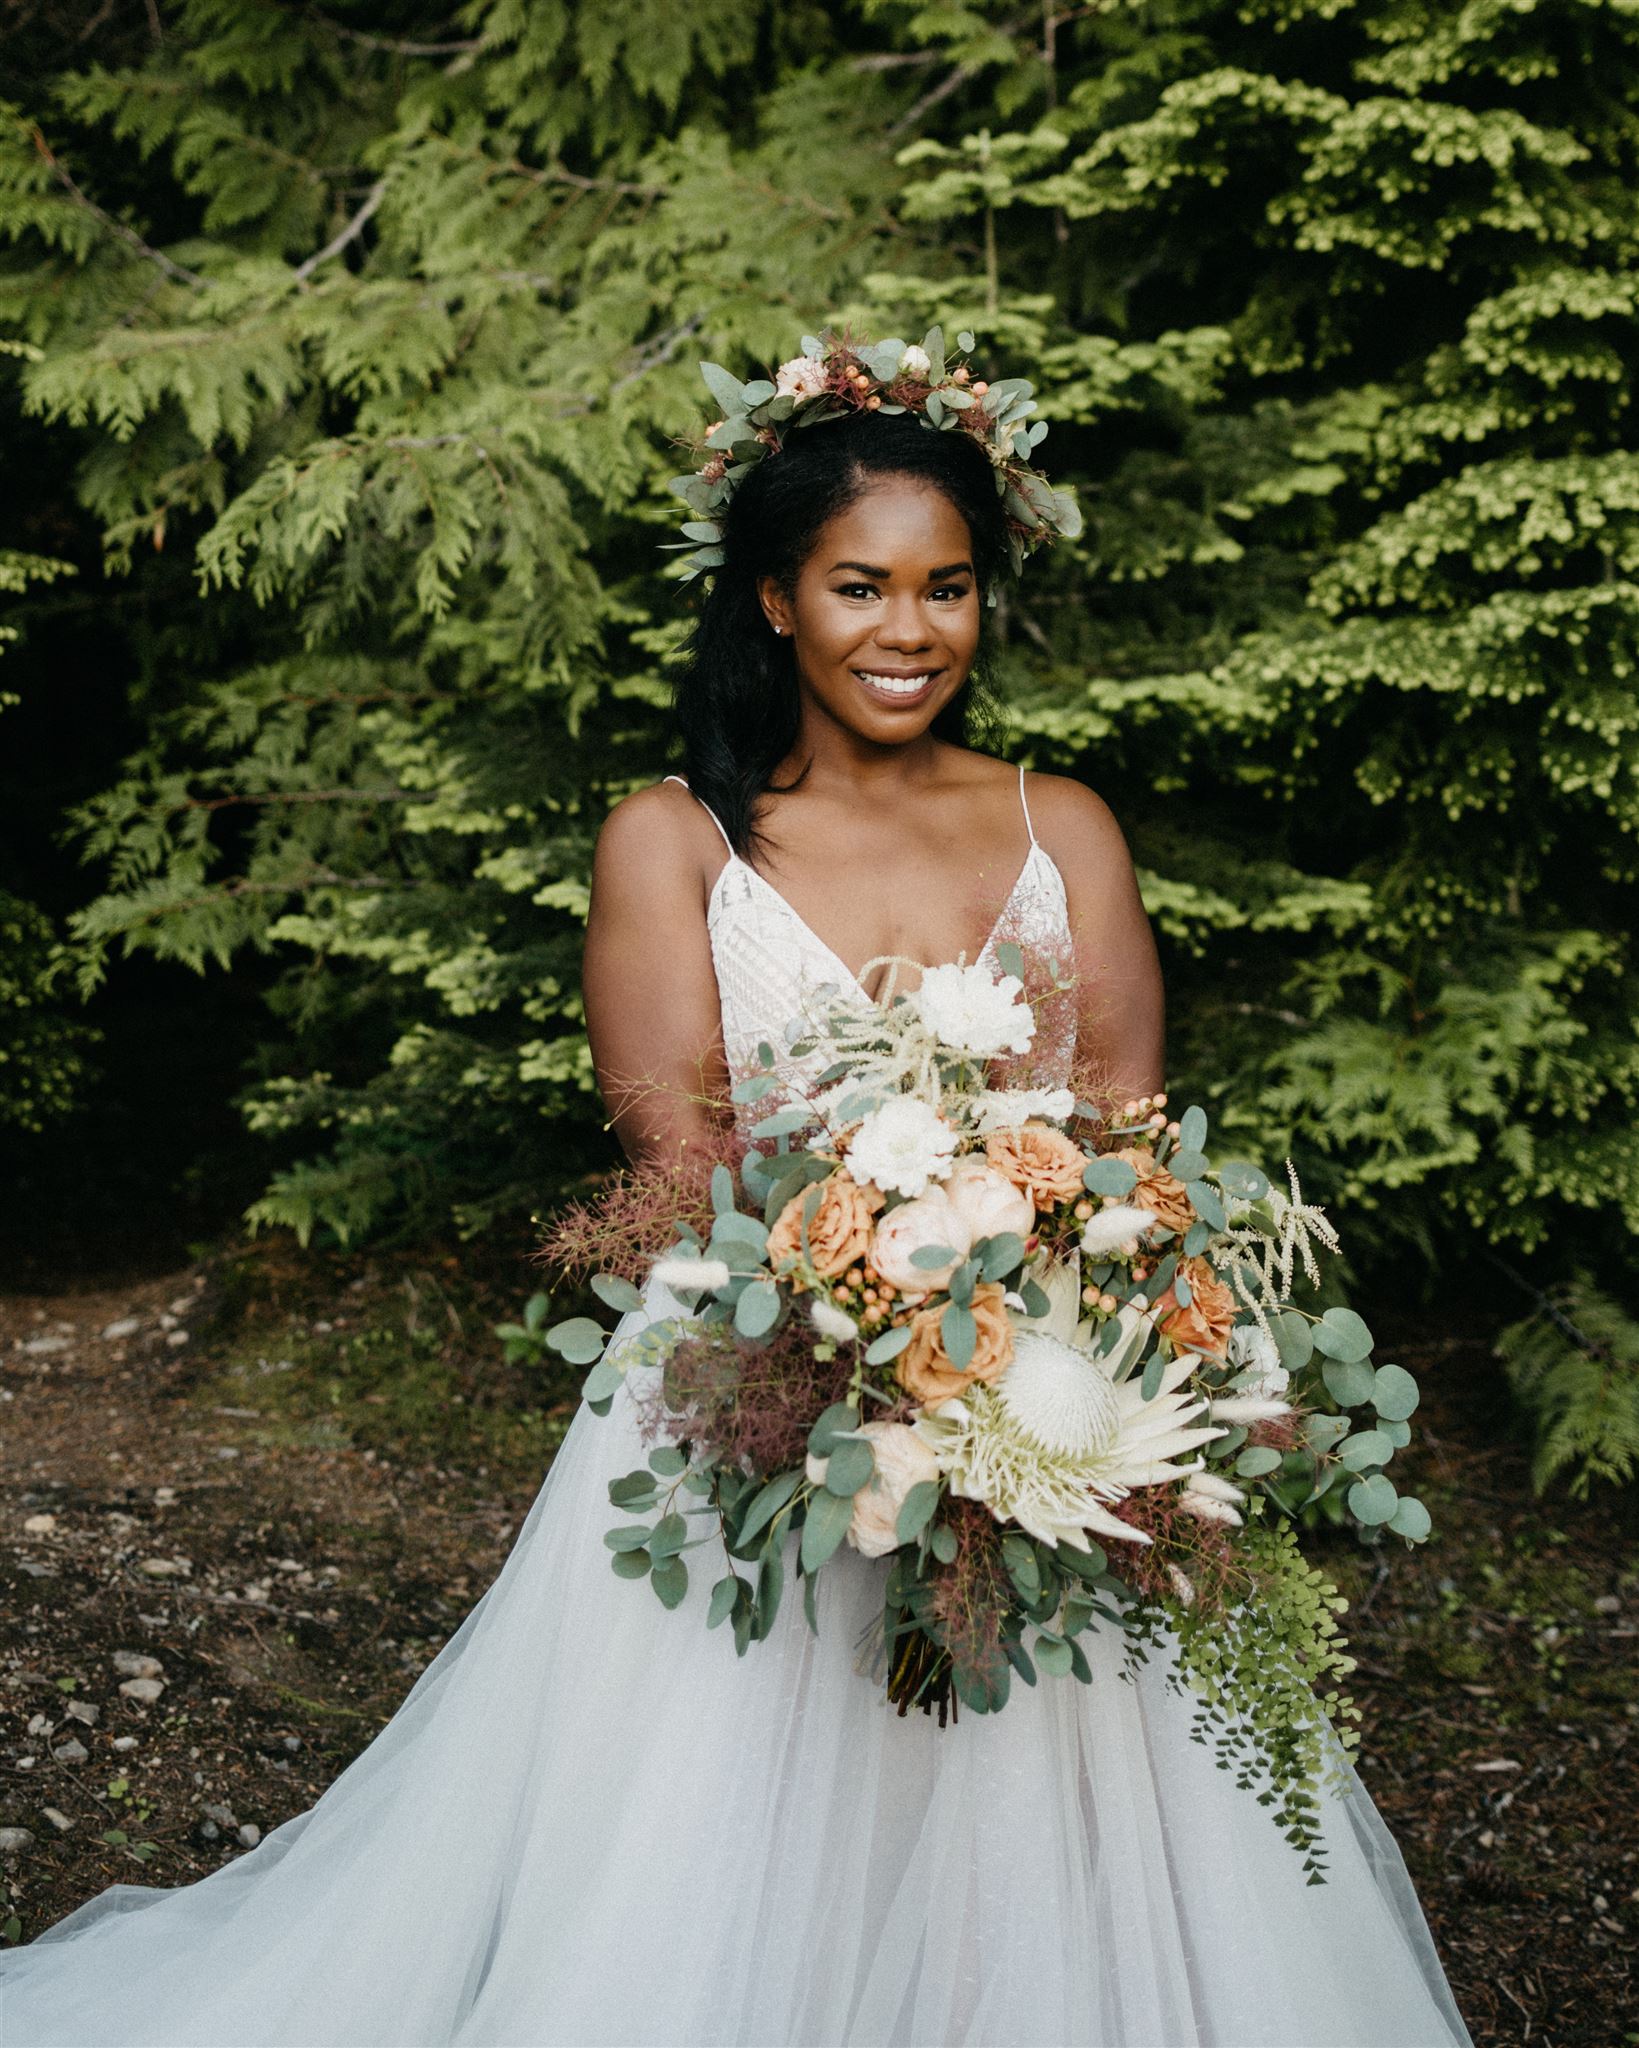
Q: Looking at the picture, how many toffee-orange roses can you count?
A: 5